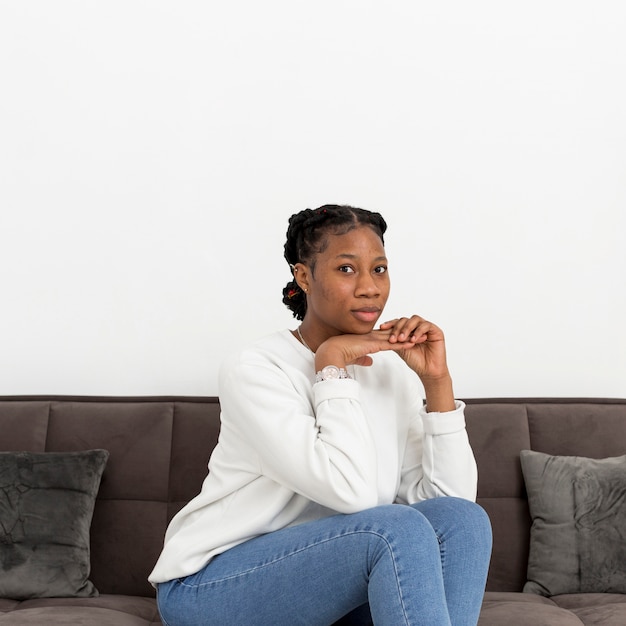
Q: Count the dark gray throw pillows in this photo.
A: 2